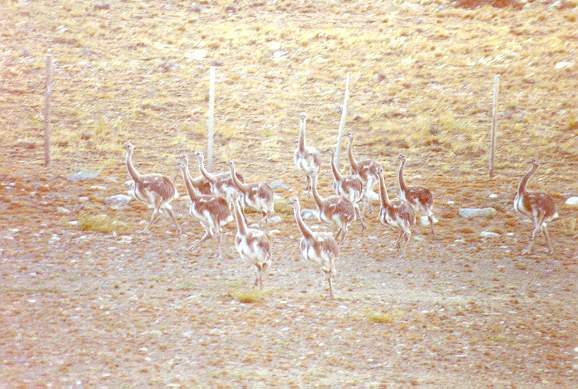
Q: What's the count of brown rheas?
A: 14